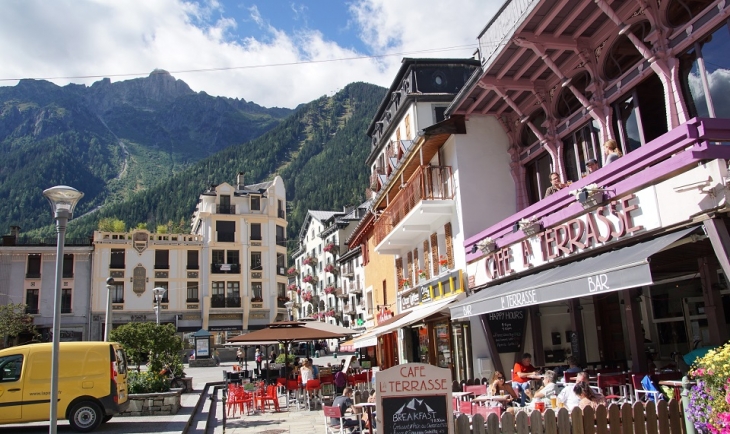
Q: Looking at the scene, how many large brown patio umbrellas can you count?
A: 1